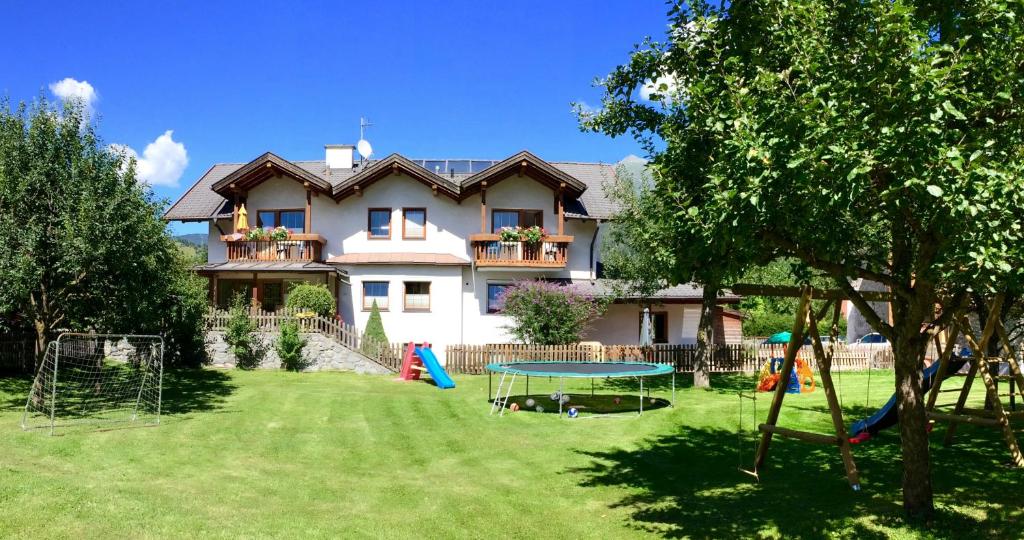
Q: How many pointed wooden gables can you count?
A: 3